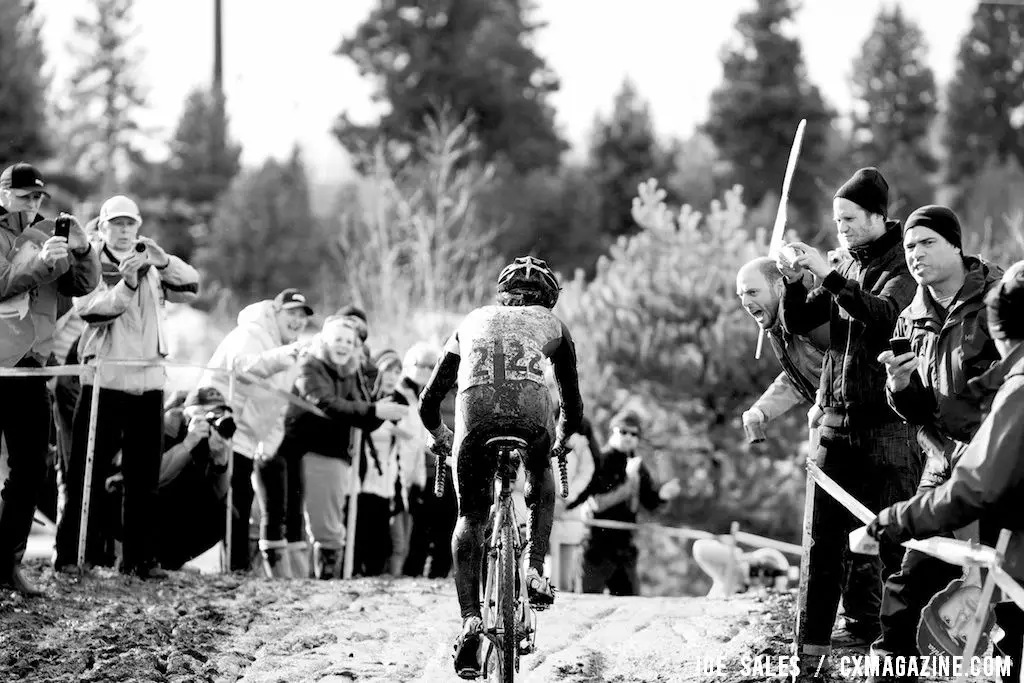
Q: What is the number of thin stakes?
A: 6